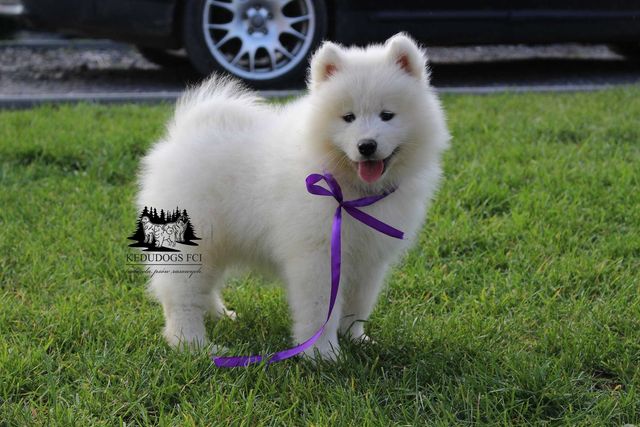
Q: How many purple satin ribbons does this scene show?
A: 1